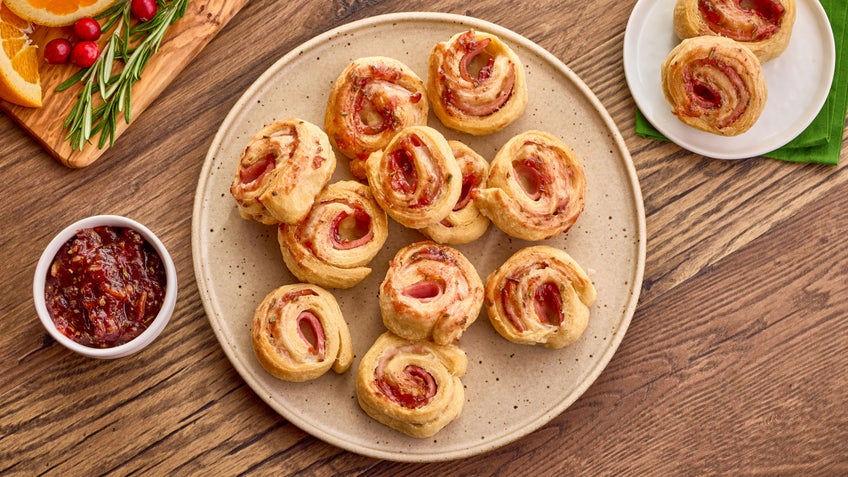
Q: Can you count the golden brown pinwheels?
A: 13